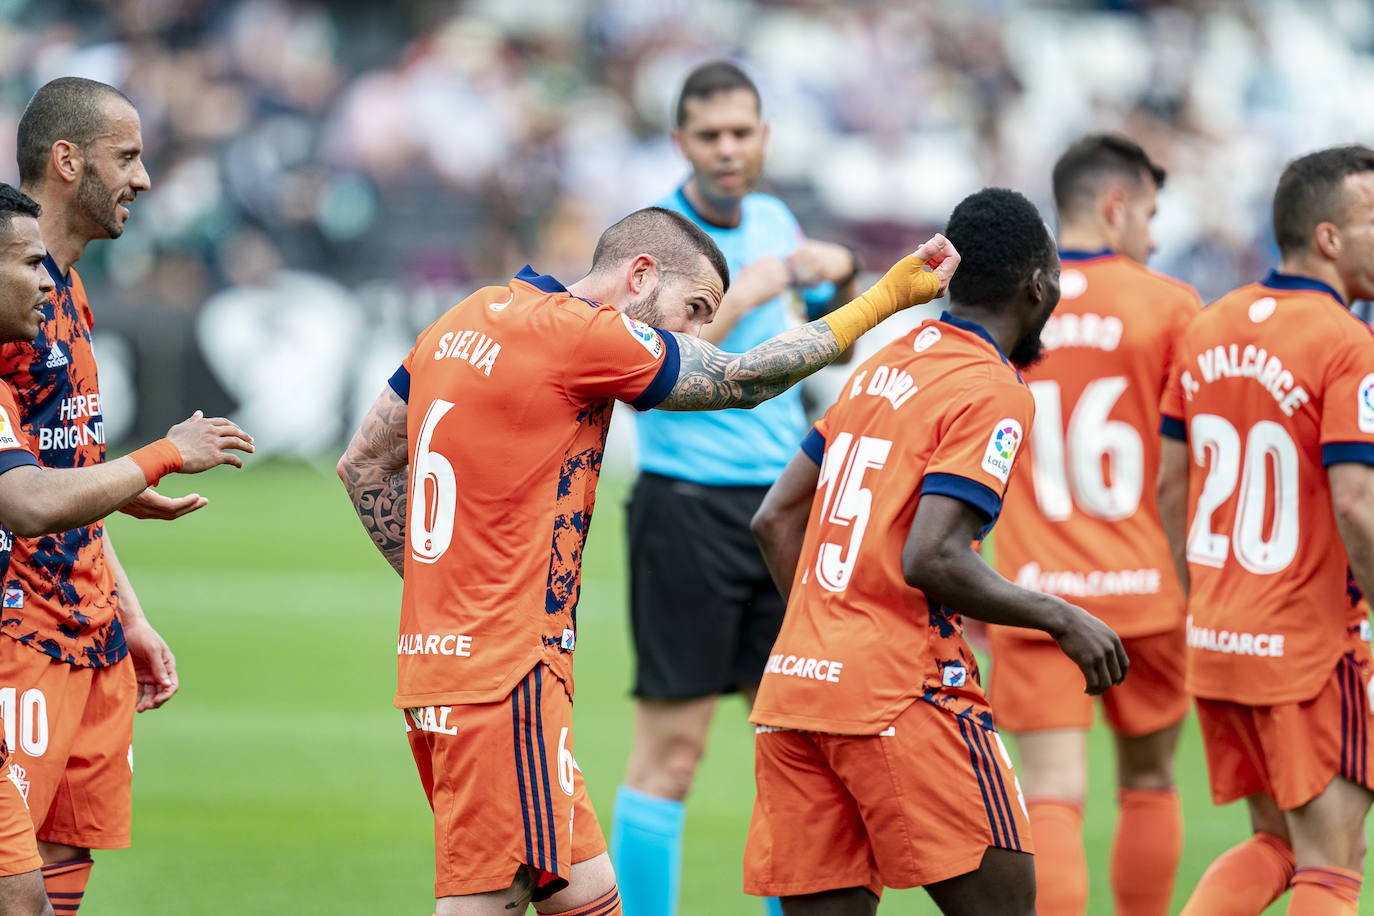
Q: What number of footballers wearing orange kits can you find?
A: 6